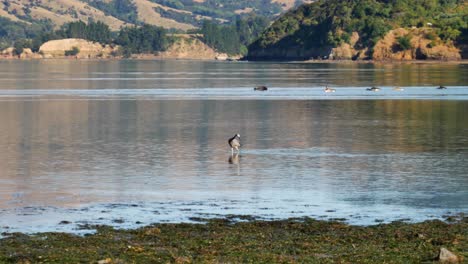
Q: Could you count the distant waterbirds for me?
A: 5